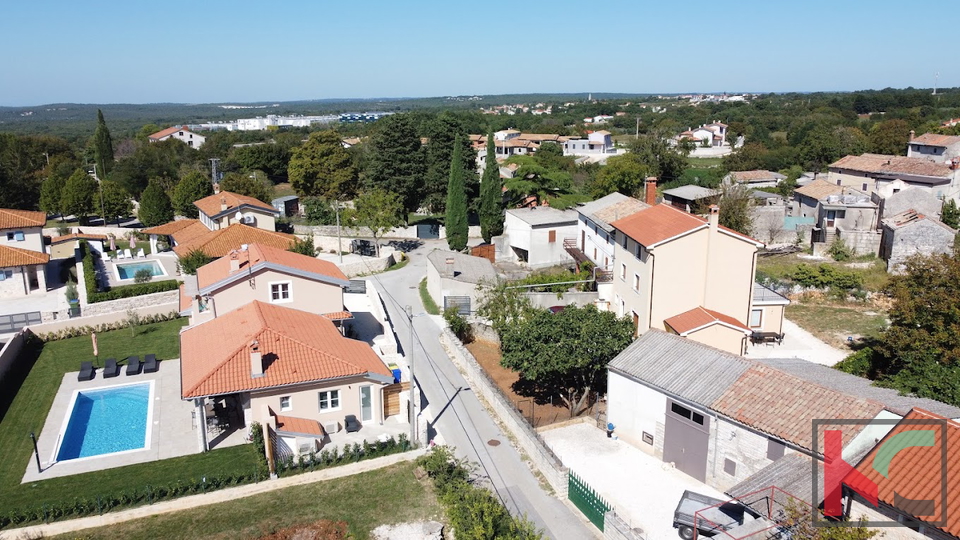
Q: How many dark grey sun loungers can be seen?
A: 4